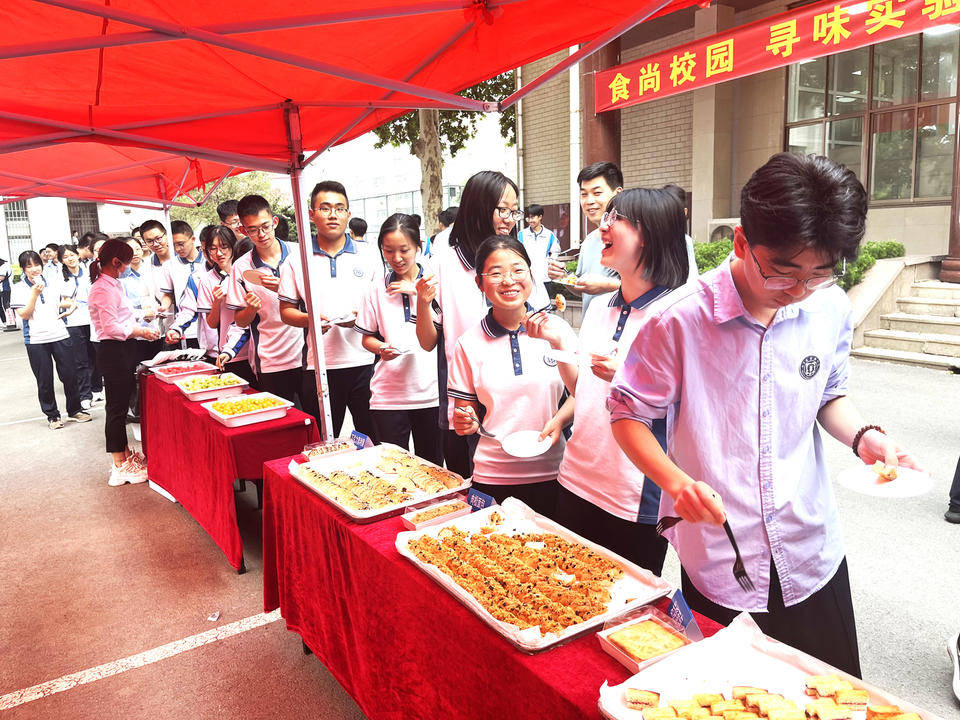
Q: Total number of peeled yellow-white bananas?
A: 0